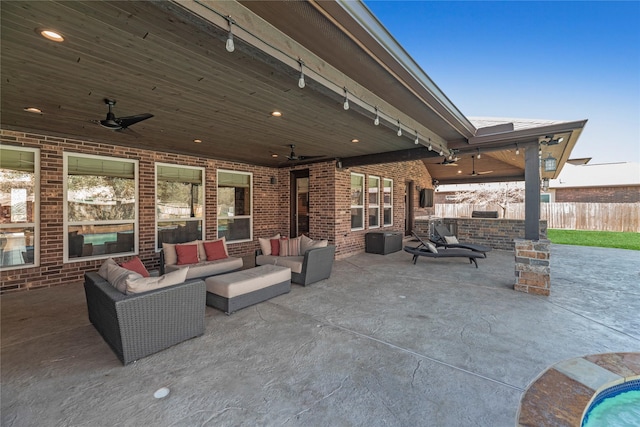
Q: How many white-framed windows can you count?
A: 7